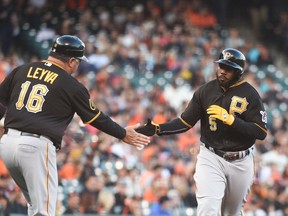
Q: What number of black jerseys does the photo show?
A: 2